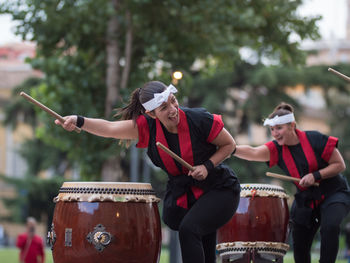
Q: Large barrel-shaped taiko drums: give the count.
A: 2